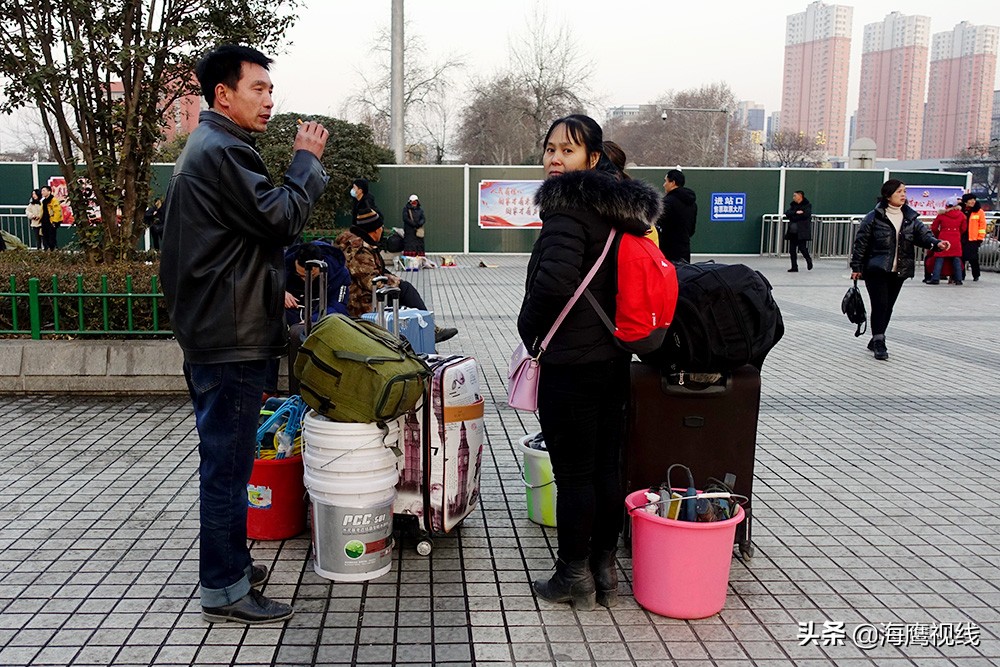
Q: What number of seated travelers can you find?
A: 2